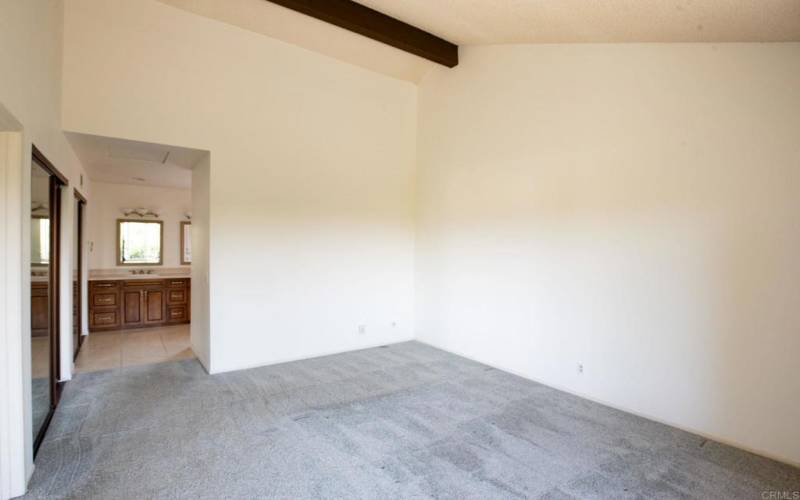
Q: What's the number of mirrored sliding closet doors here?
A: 2